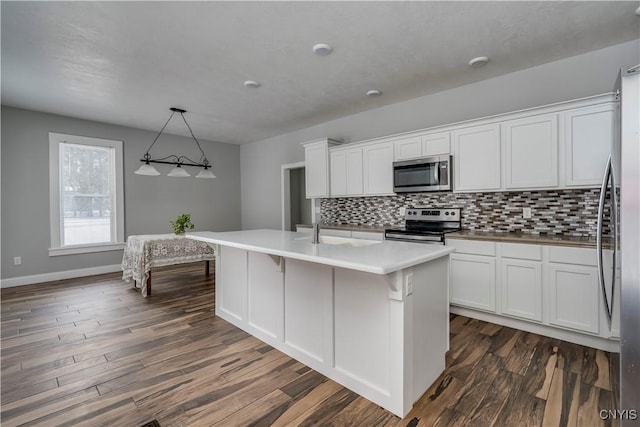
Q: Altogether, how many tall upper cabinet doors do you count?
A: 7